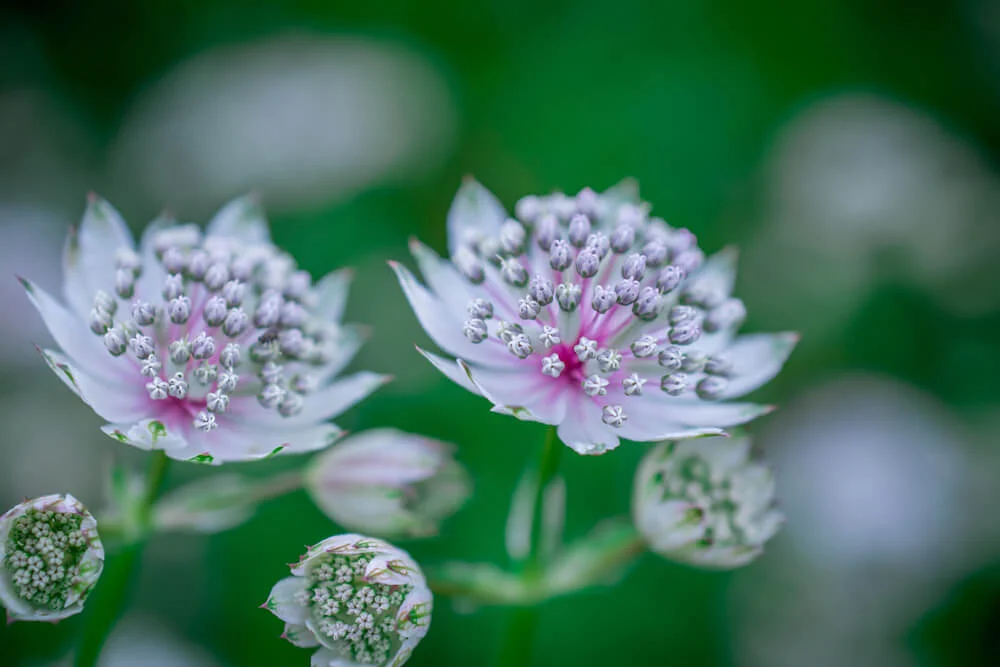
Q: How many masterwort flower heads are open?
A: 2